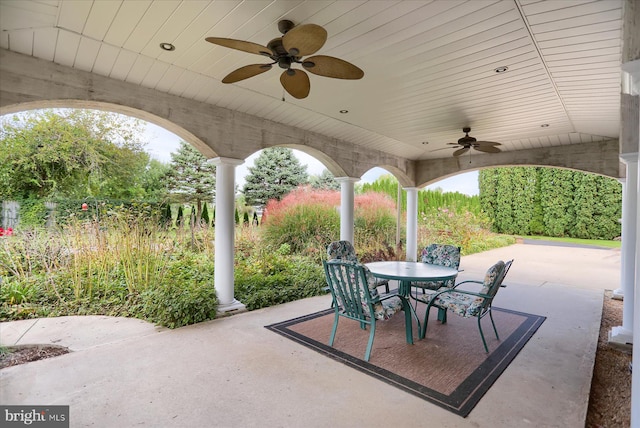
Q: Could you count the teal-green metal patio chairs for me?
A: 4